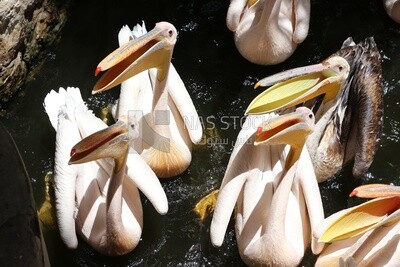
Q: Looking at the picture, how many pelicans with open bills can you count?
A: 5